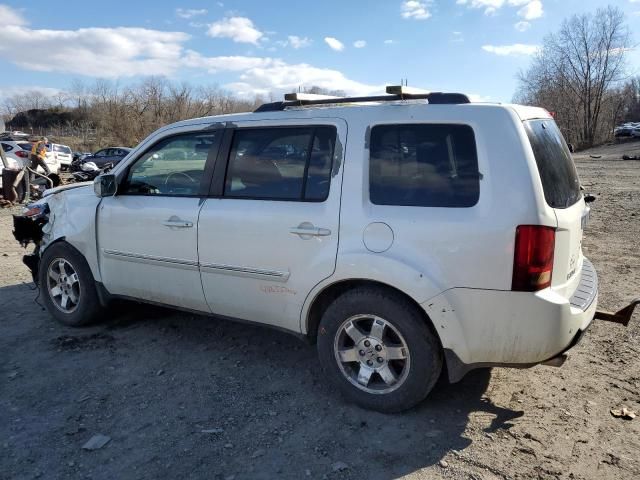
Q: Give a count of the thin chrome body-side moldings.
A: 2